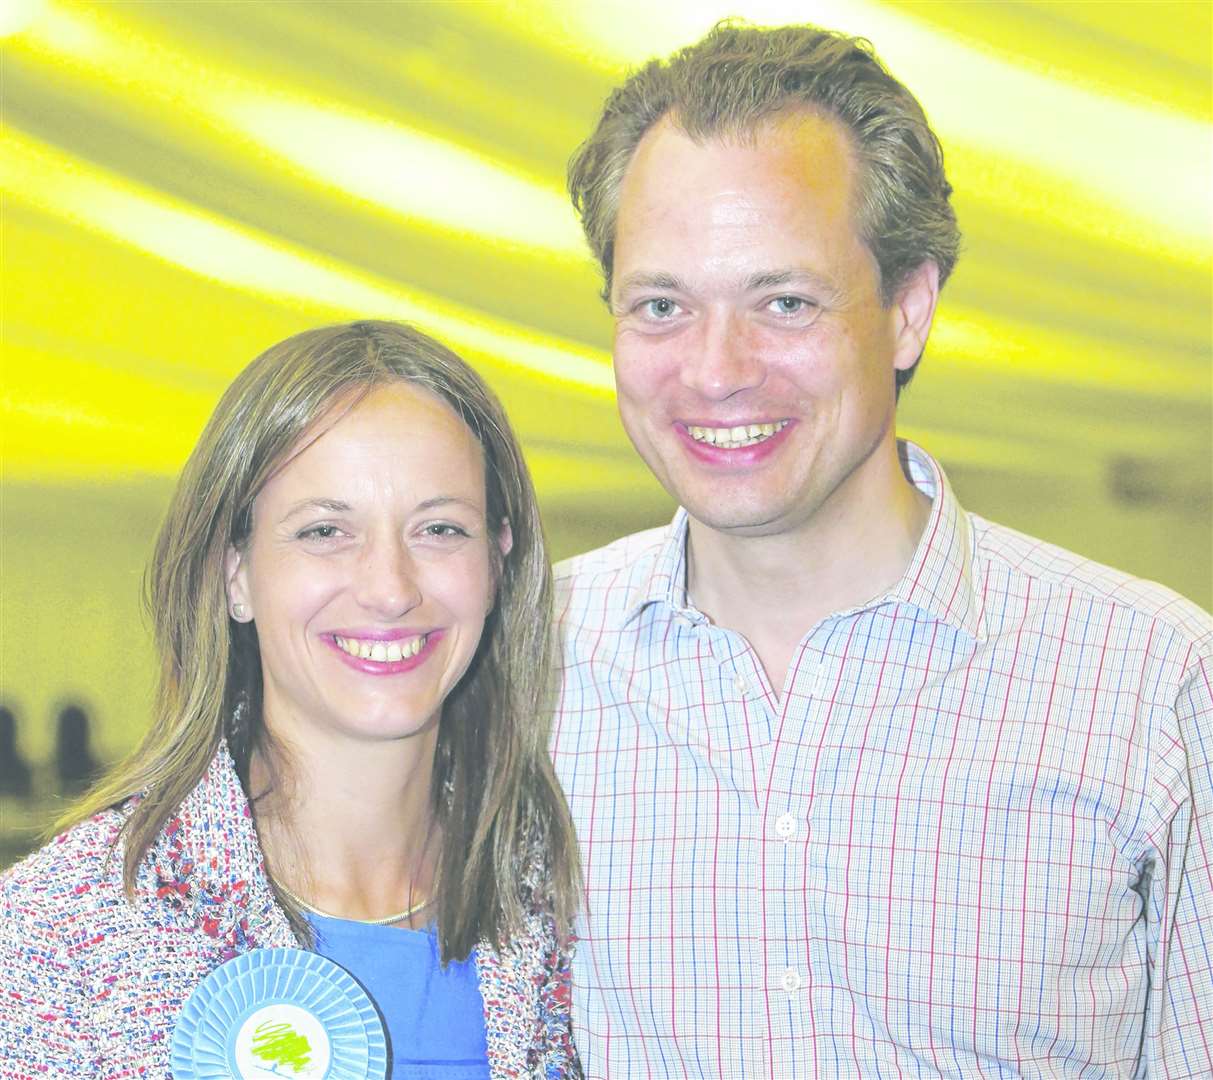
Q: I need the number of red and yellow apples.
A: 0